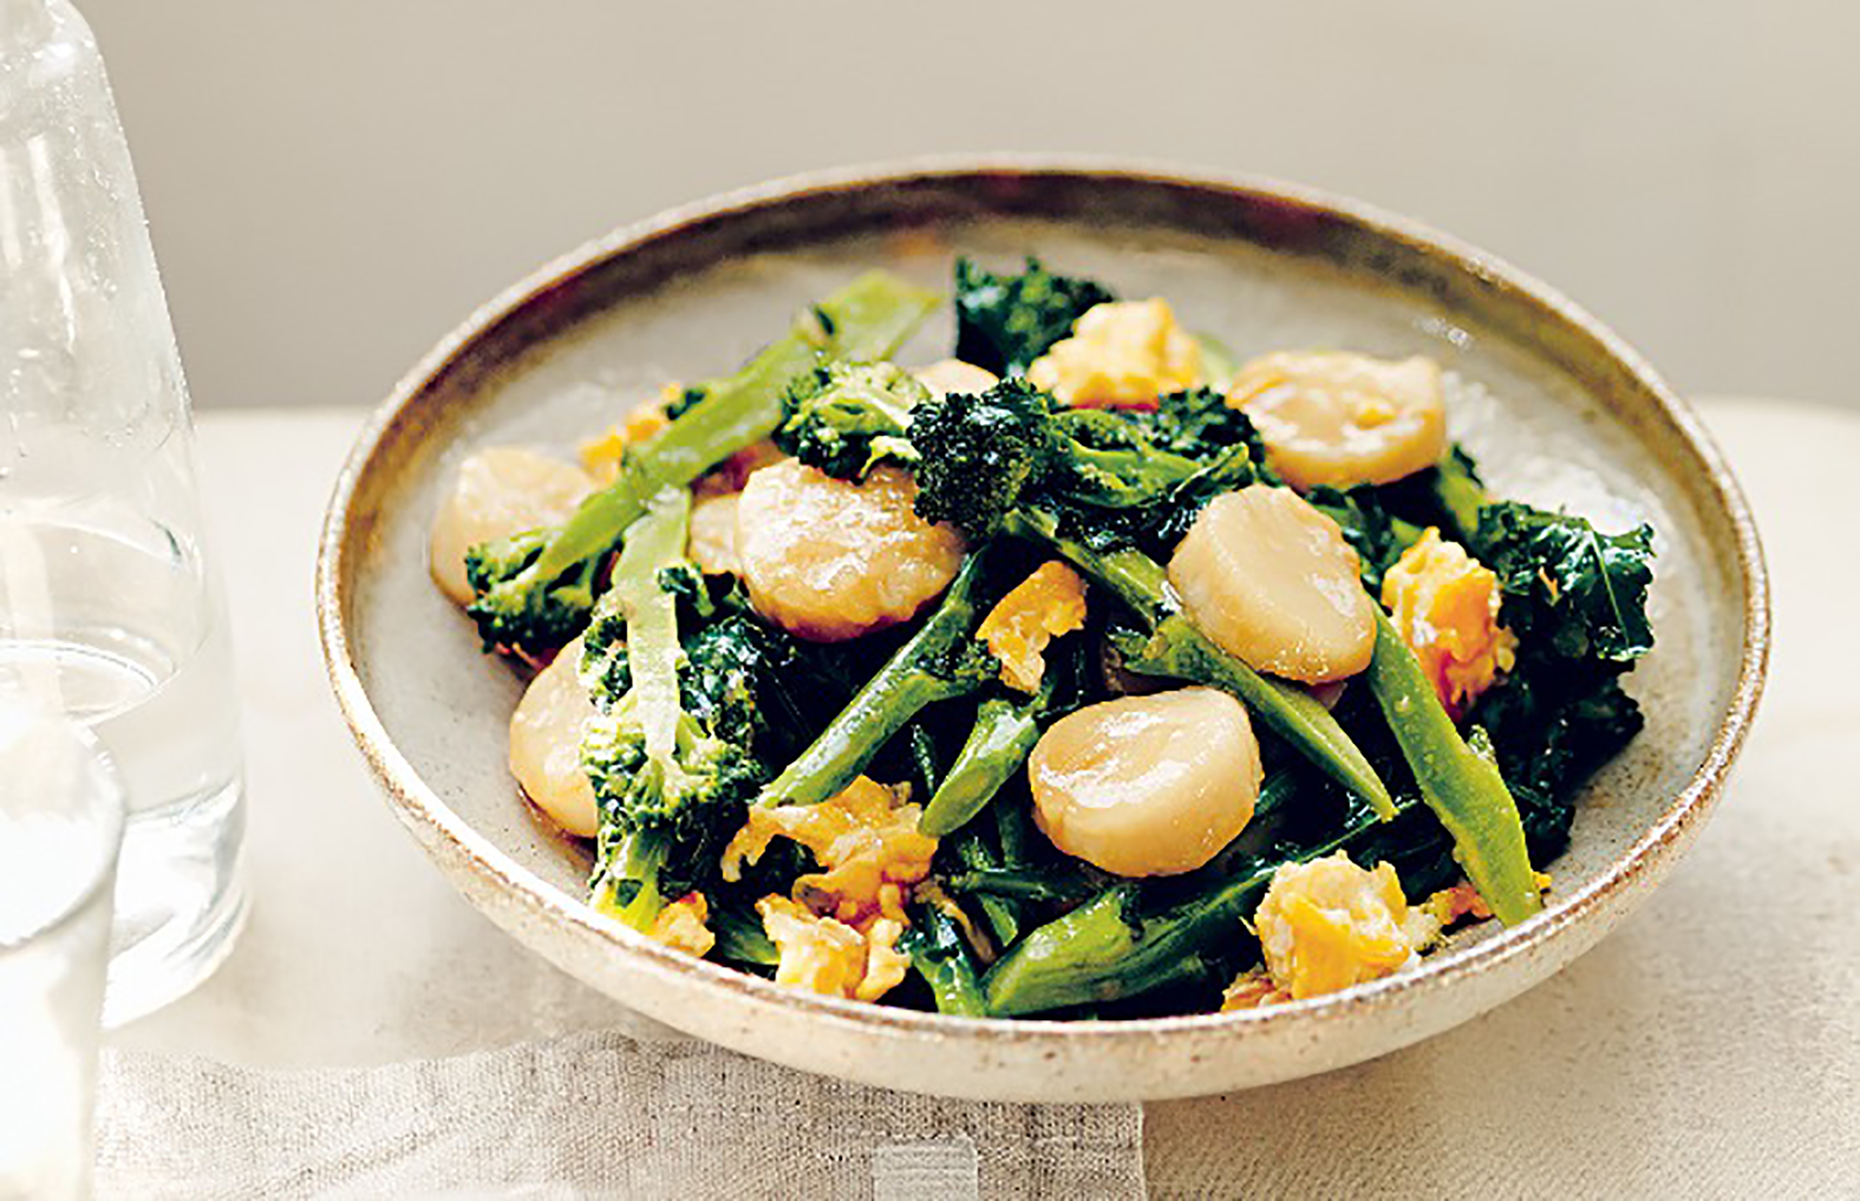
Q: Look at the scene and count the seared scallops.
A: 8